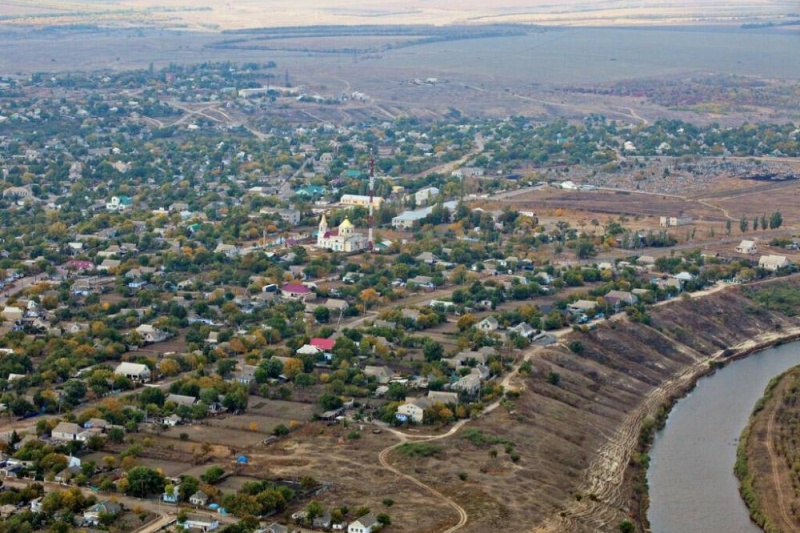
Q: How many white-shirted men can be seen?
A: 0